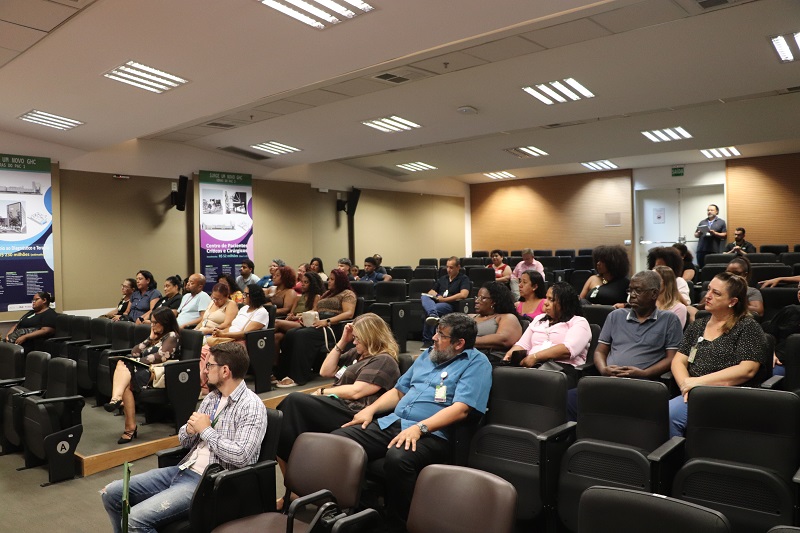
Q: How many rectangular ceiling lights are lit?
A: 13